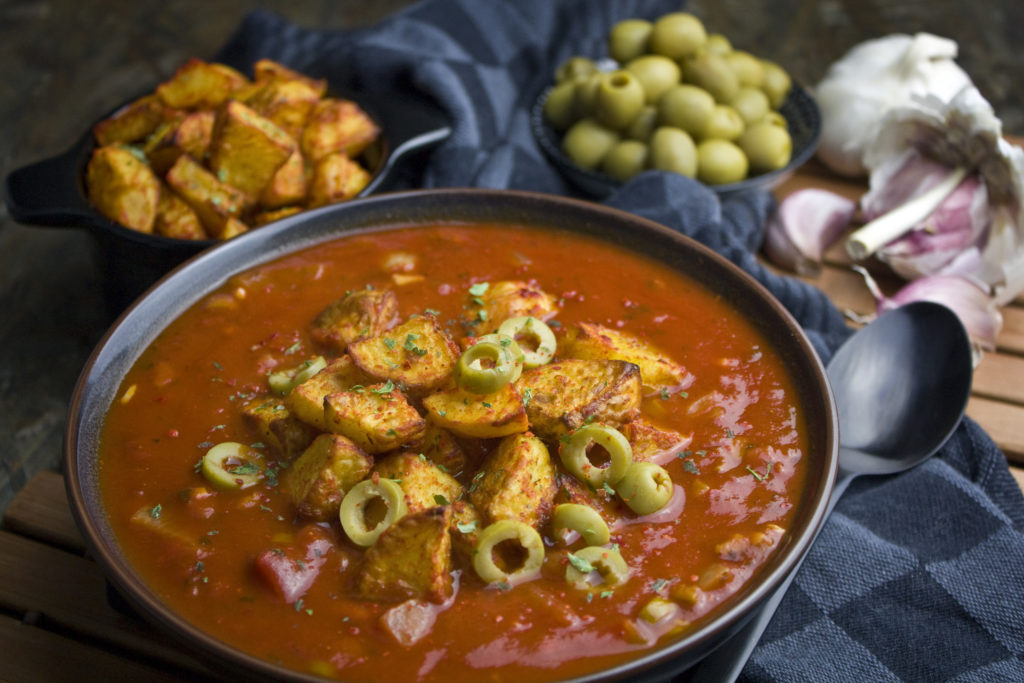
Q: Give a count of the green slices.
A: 11